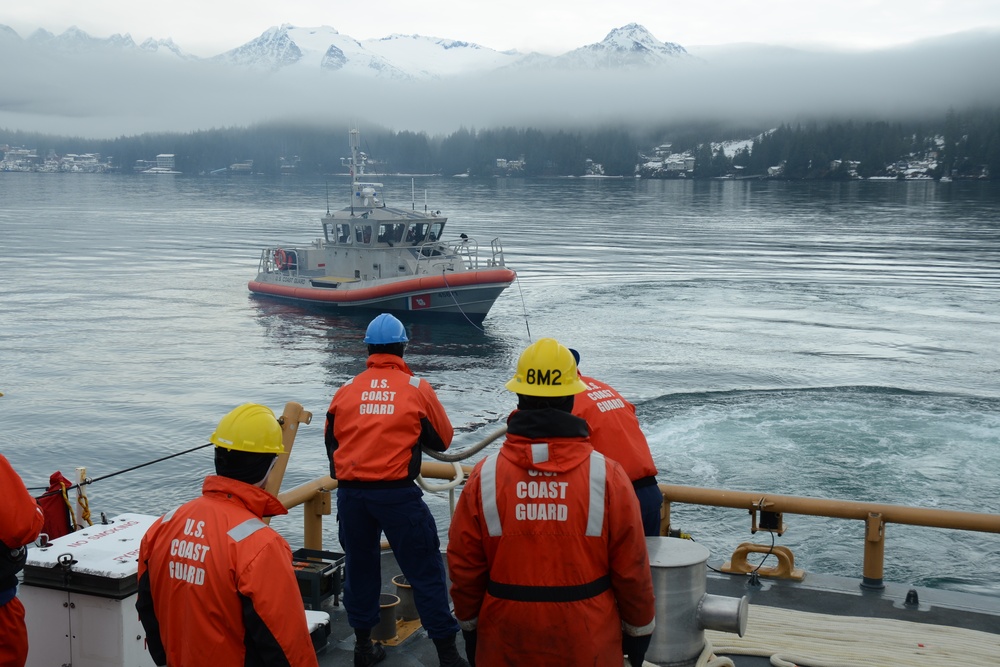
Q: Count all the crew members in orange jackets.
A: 5